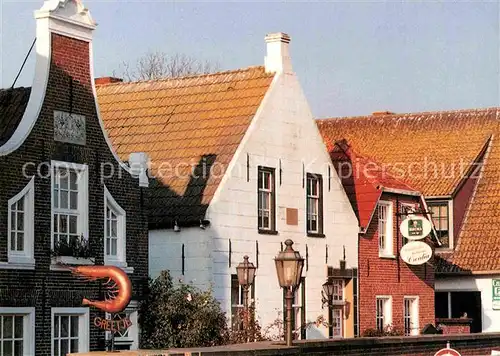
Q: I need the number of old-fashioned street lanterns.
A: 3